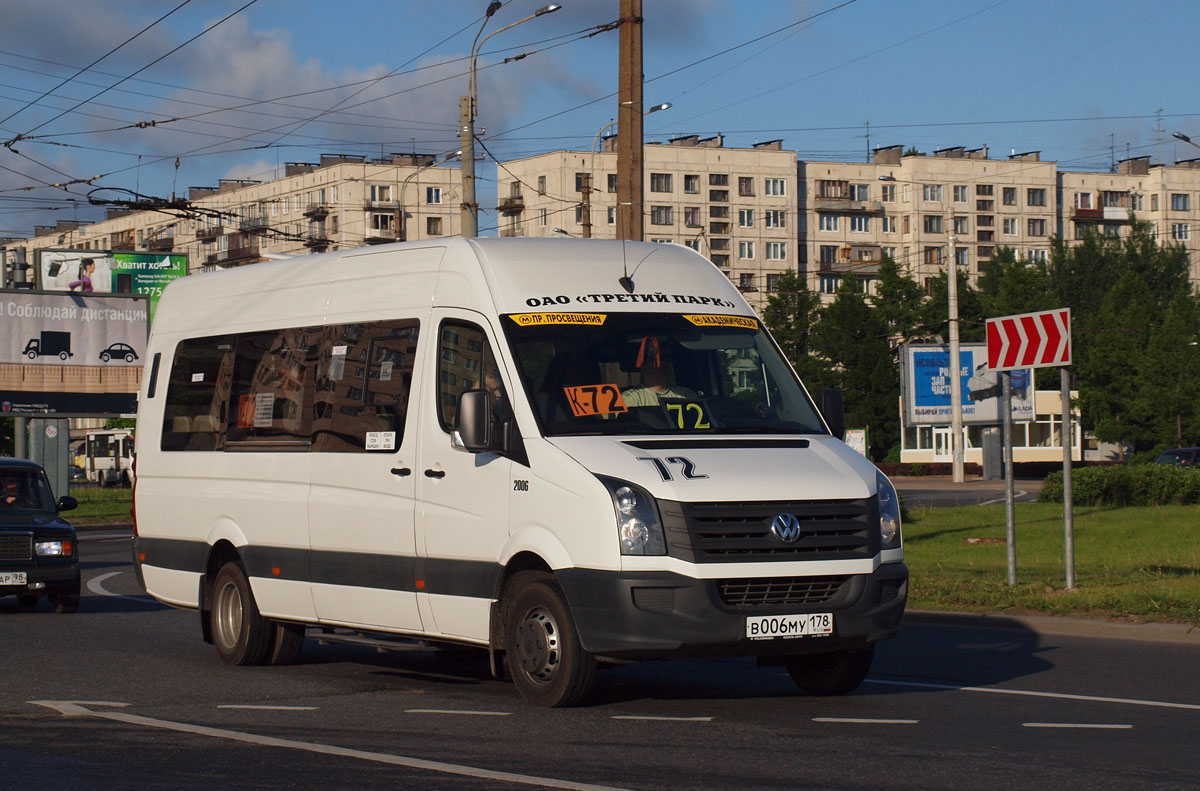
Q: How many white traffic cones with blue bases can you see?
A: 0